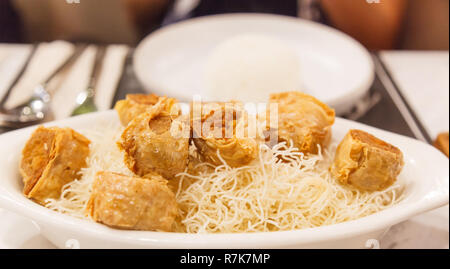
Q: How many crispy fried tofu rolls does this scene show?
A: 7